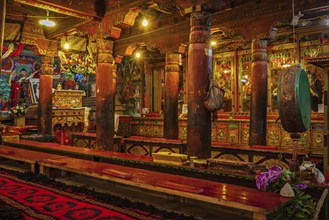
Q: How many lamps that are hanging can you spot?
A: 5